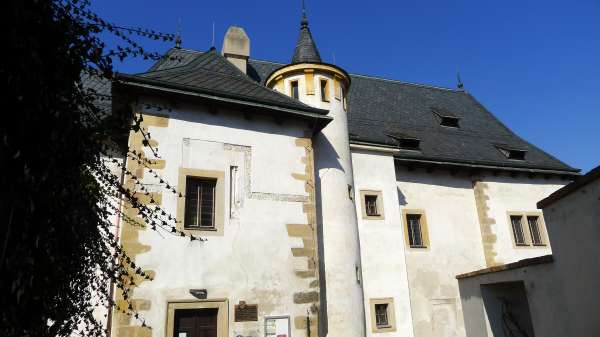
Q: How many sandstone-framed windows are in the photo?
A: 5